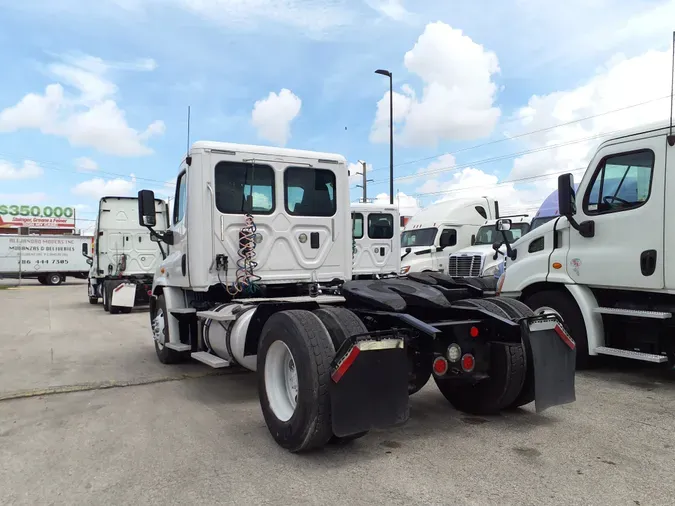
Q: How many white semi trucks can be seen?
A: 6